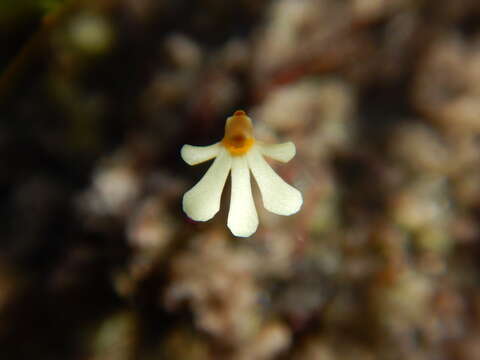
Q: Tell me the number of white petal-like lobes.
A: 5